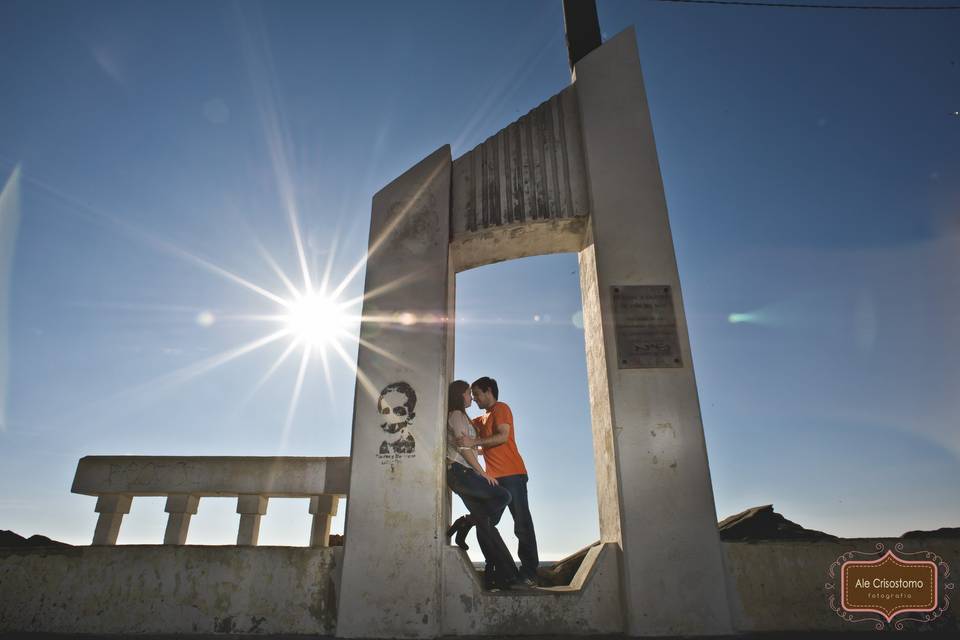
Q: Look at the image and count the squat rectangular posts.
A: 4